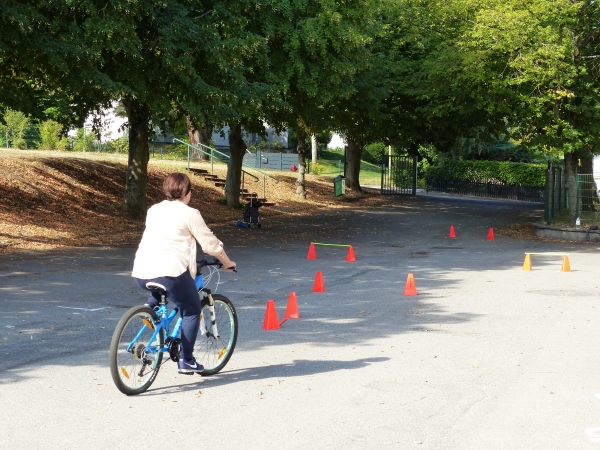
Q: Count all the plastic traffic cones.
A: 10